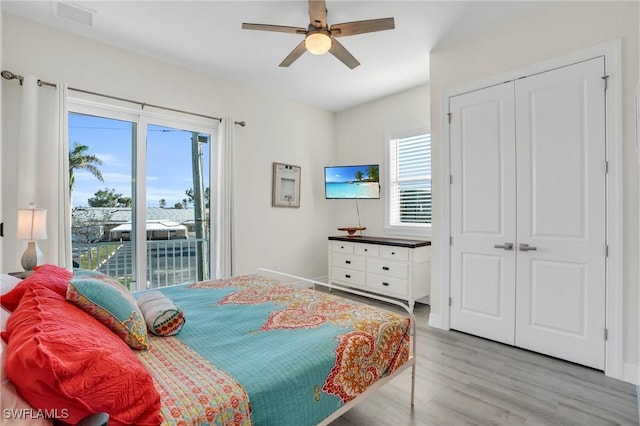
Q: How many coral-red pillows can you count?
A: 2